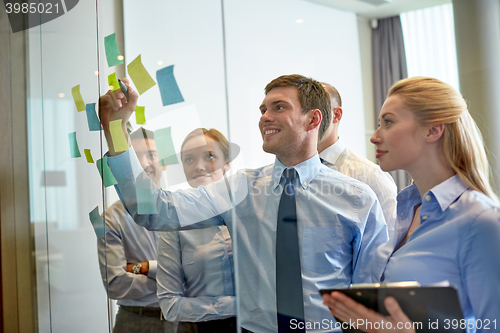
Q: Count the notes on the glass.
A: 14